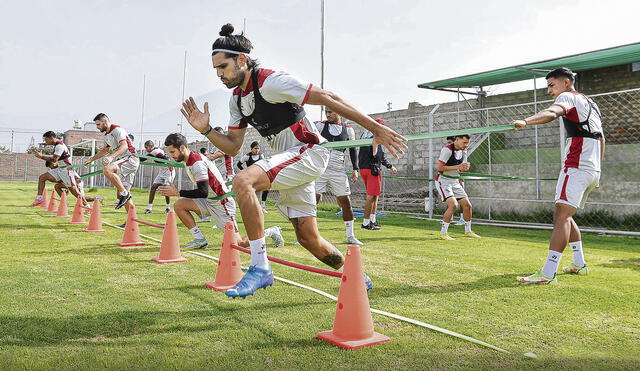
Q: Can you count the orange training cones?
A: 9